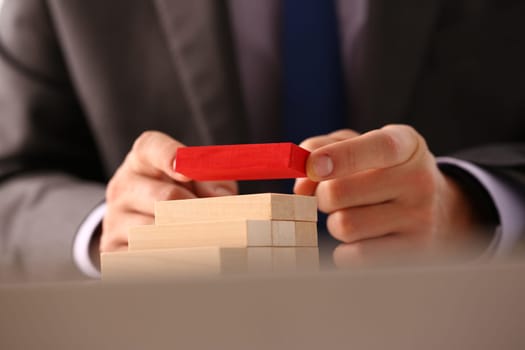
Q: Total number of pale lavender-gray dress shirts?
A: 1